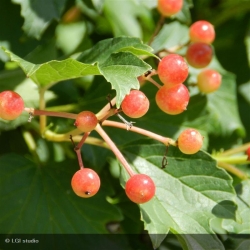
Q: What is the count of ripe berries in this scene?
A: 12